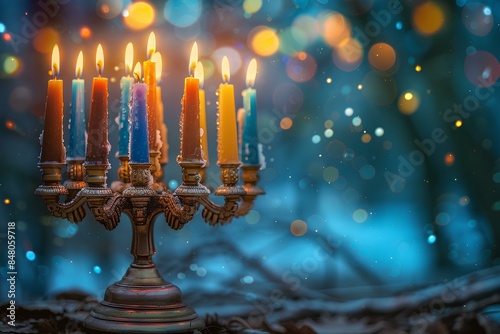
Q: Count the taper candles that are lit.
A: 11